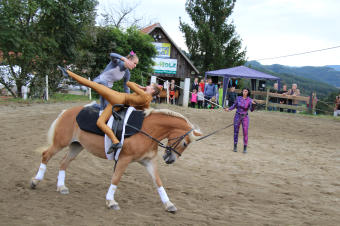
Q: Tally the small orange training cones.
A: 0